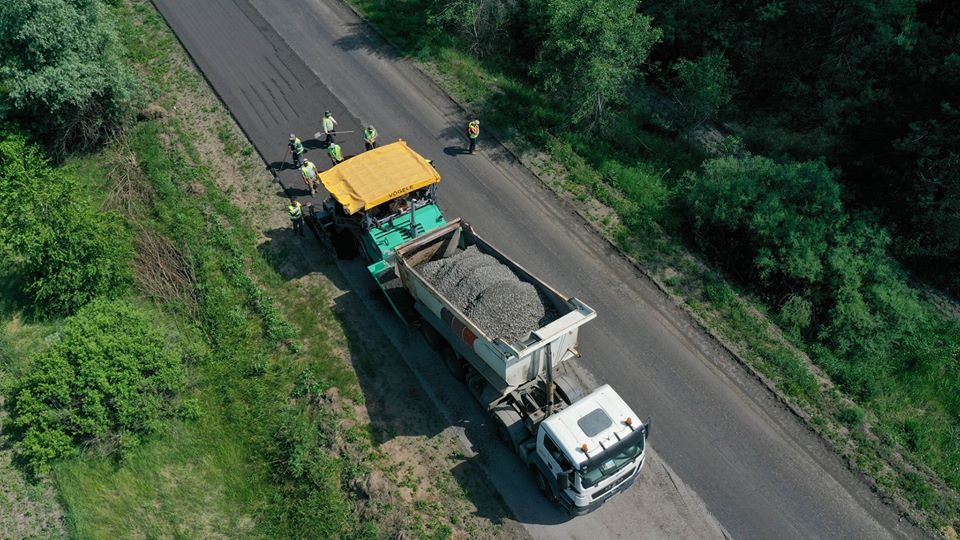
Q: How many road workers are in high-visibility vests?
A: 7